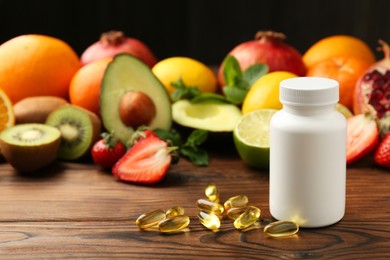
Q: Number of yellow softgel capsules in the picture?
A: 10